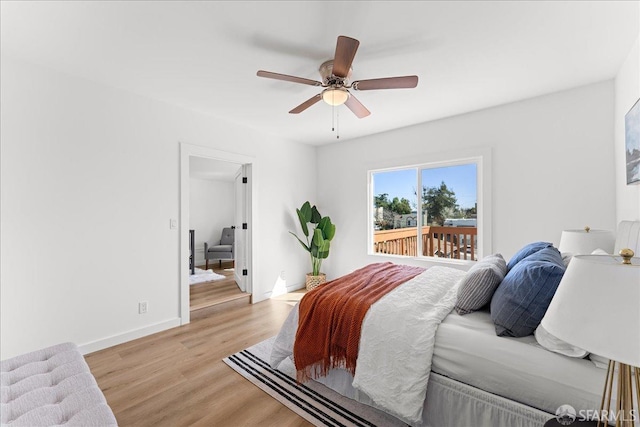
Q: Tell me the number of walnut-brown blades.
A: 5